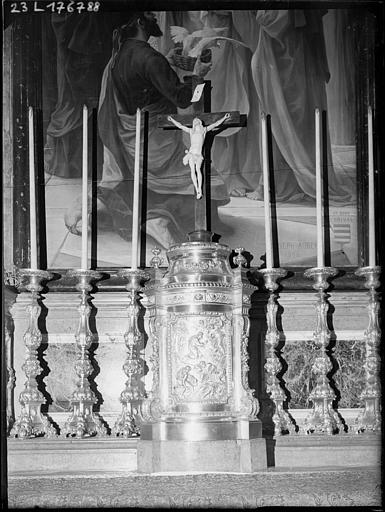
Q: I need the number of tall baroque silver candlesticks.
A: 6